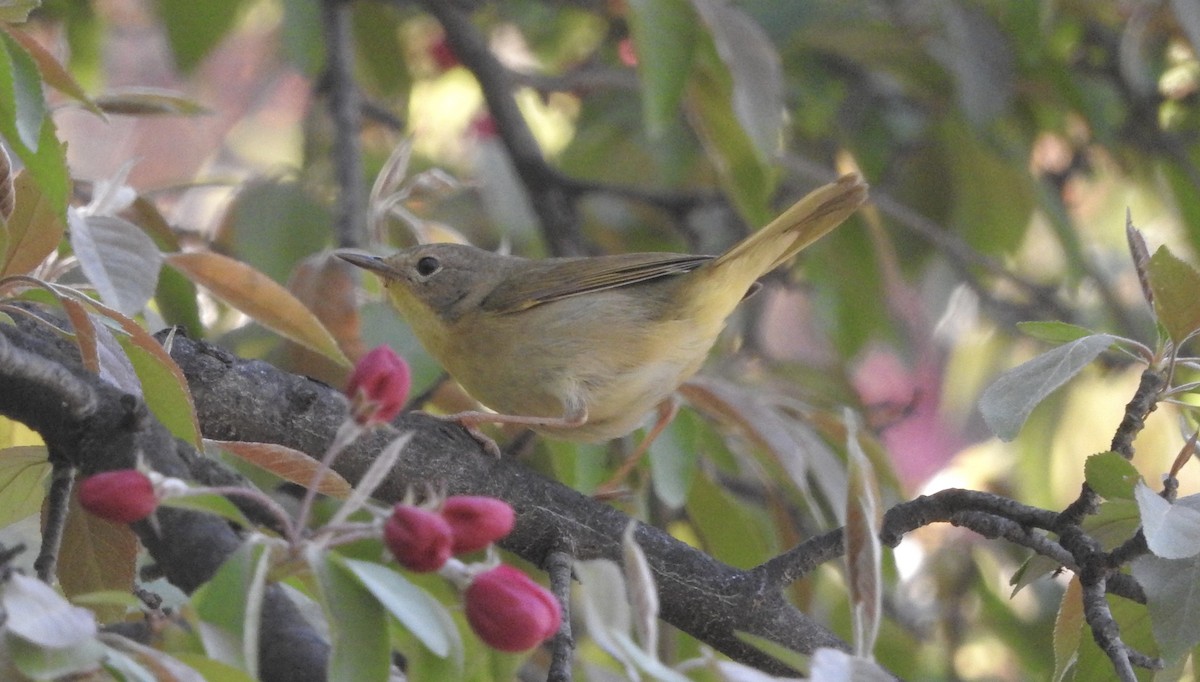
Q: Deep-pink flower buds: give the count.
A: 5